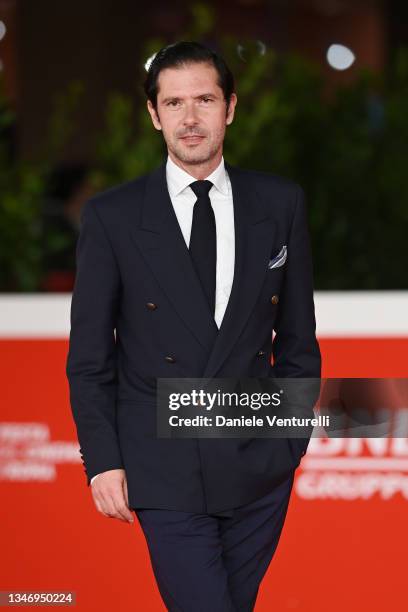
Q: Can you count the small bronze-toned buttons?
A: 4